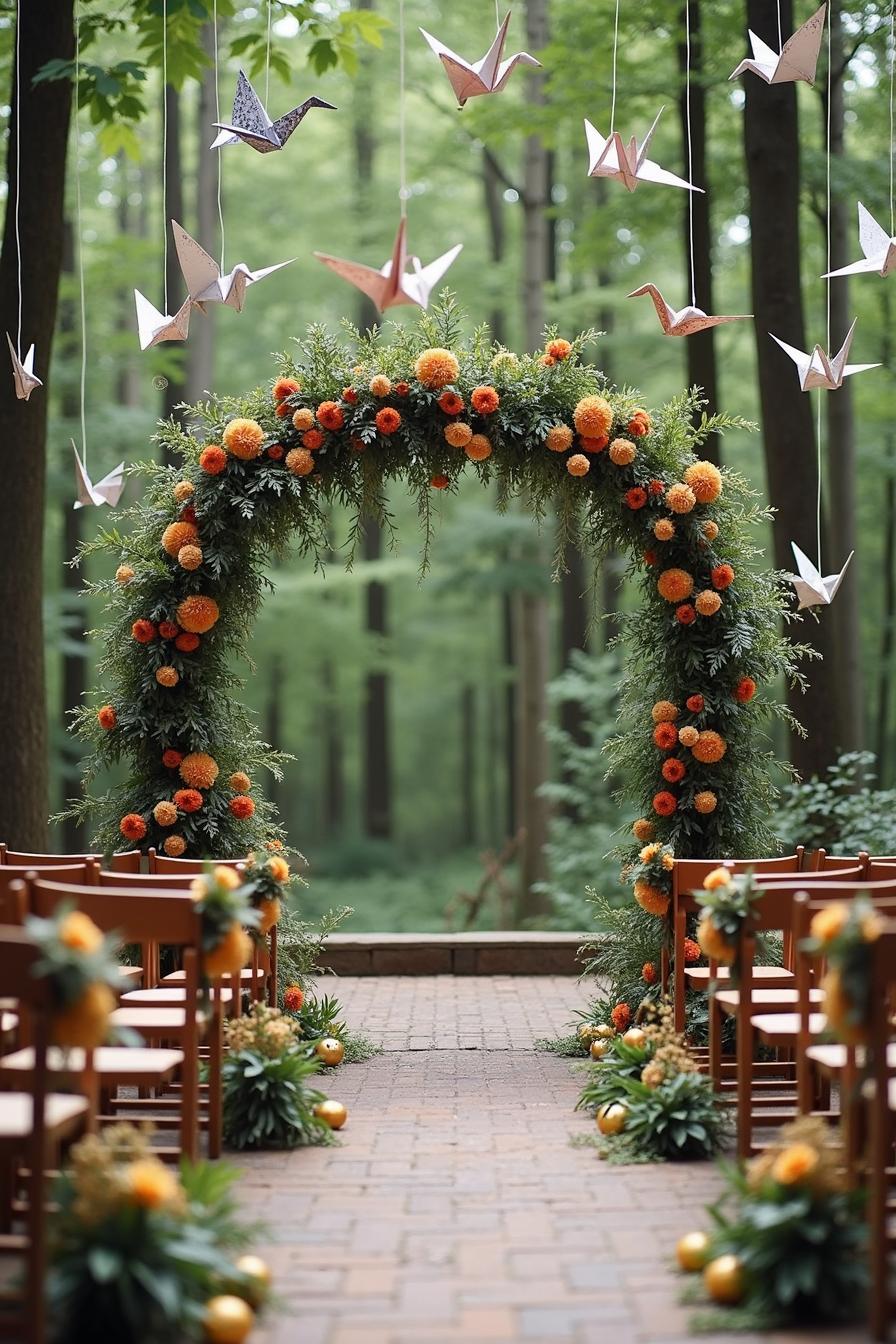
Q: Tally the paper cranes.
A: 13